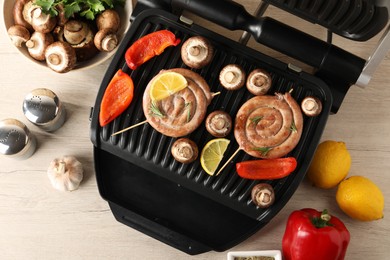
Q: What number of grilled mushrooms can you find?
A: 7